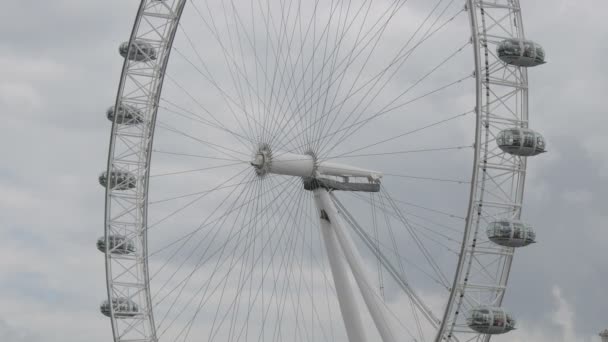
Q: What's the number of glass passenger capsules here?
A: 9